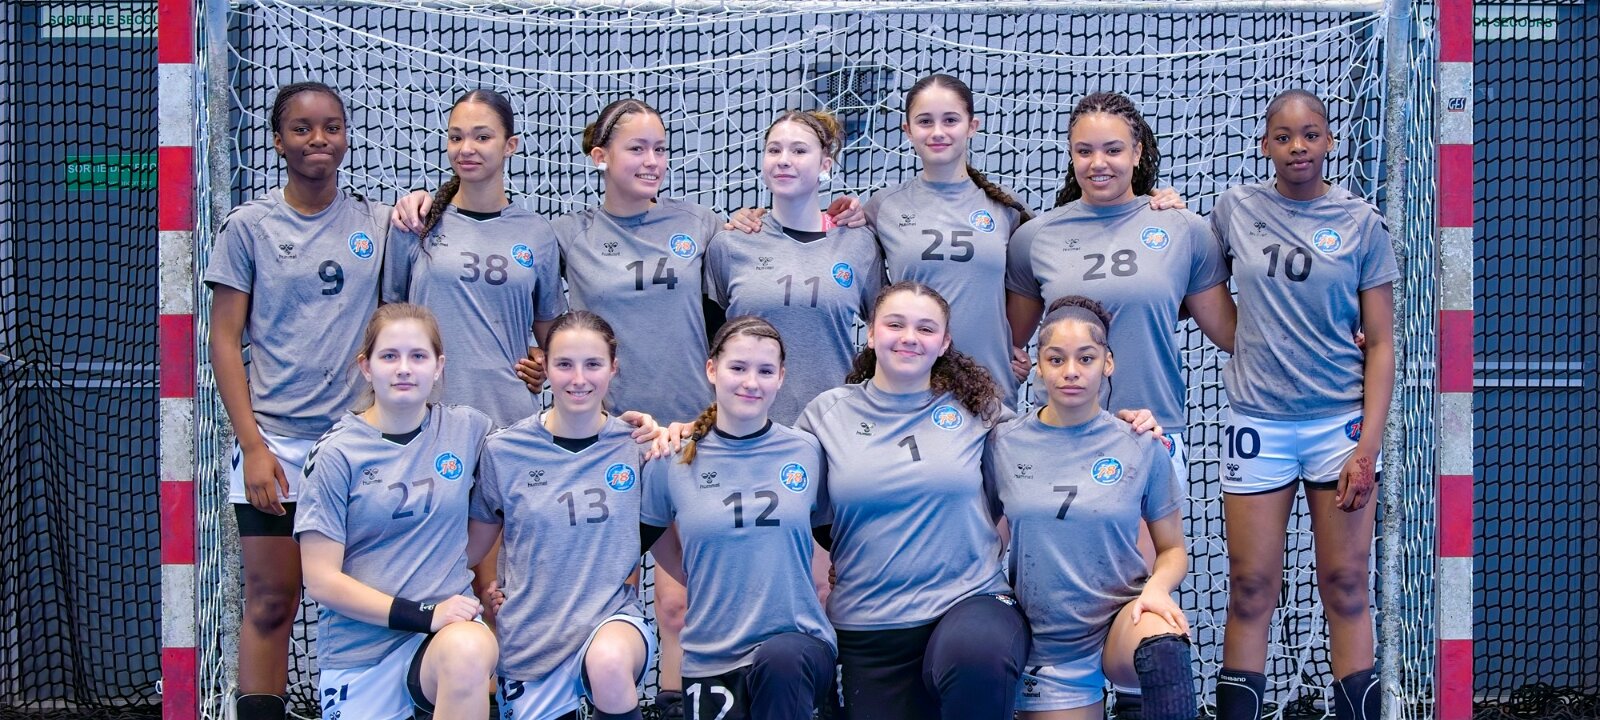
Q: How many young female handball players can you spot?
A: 12